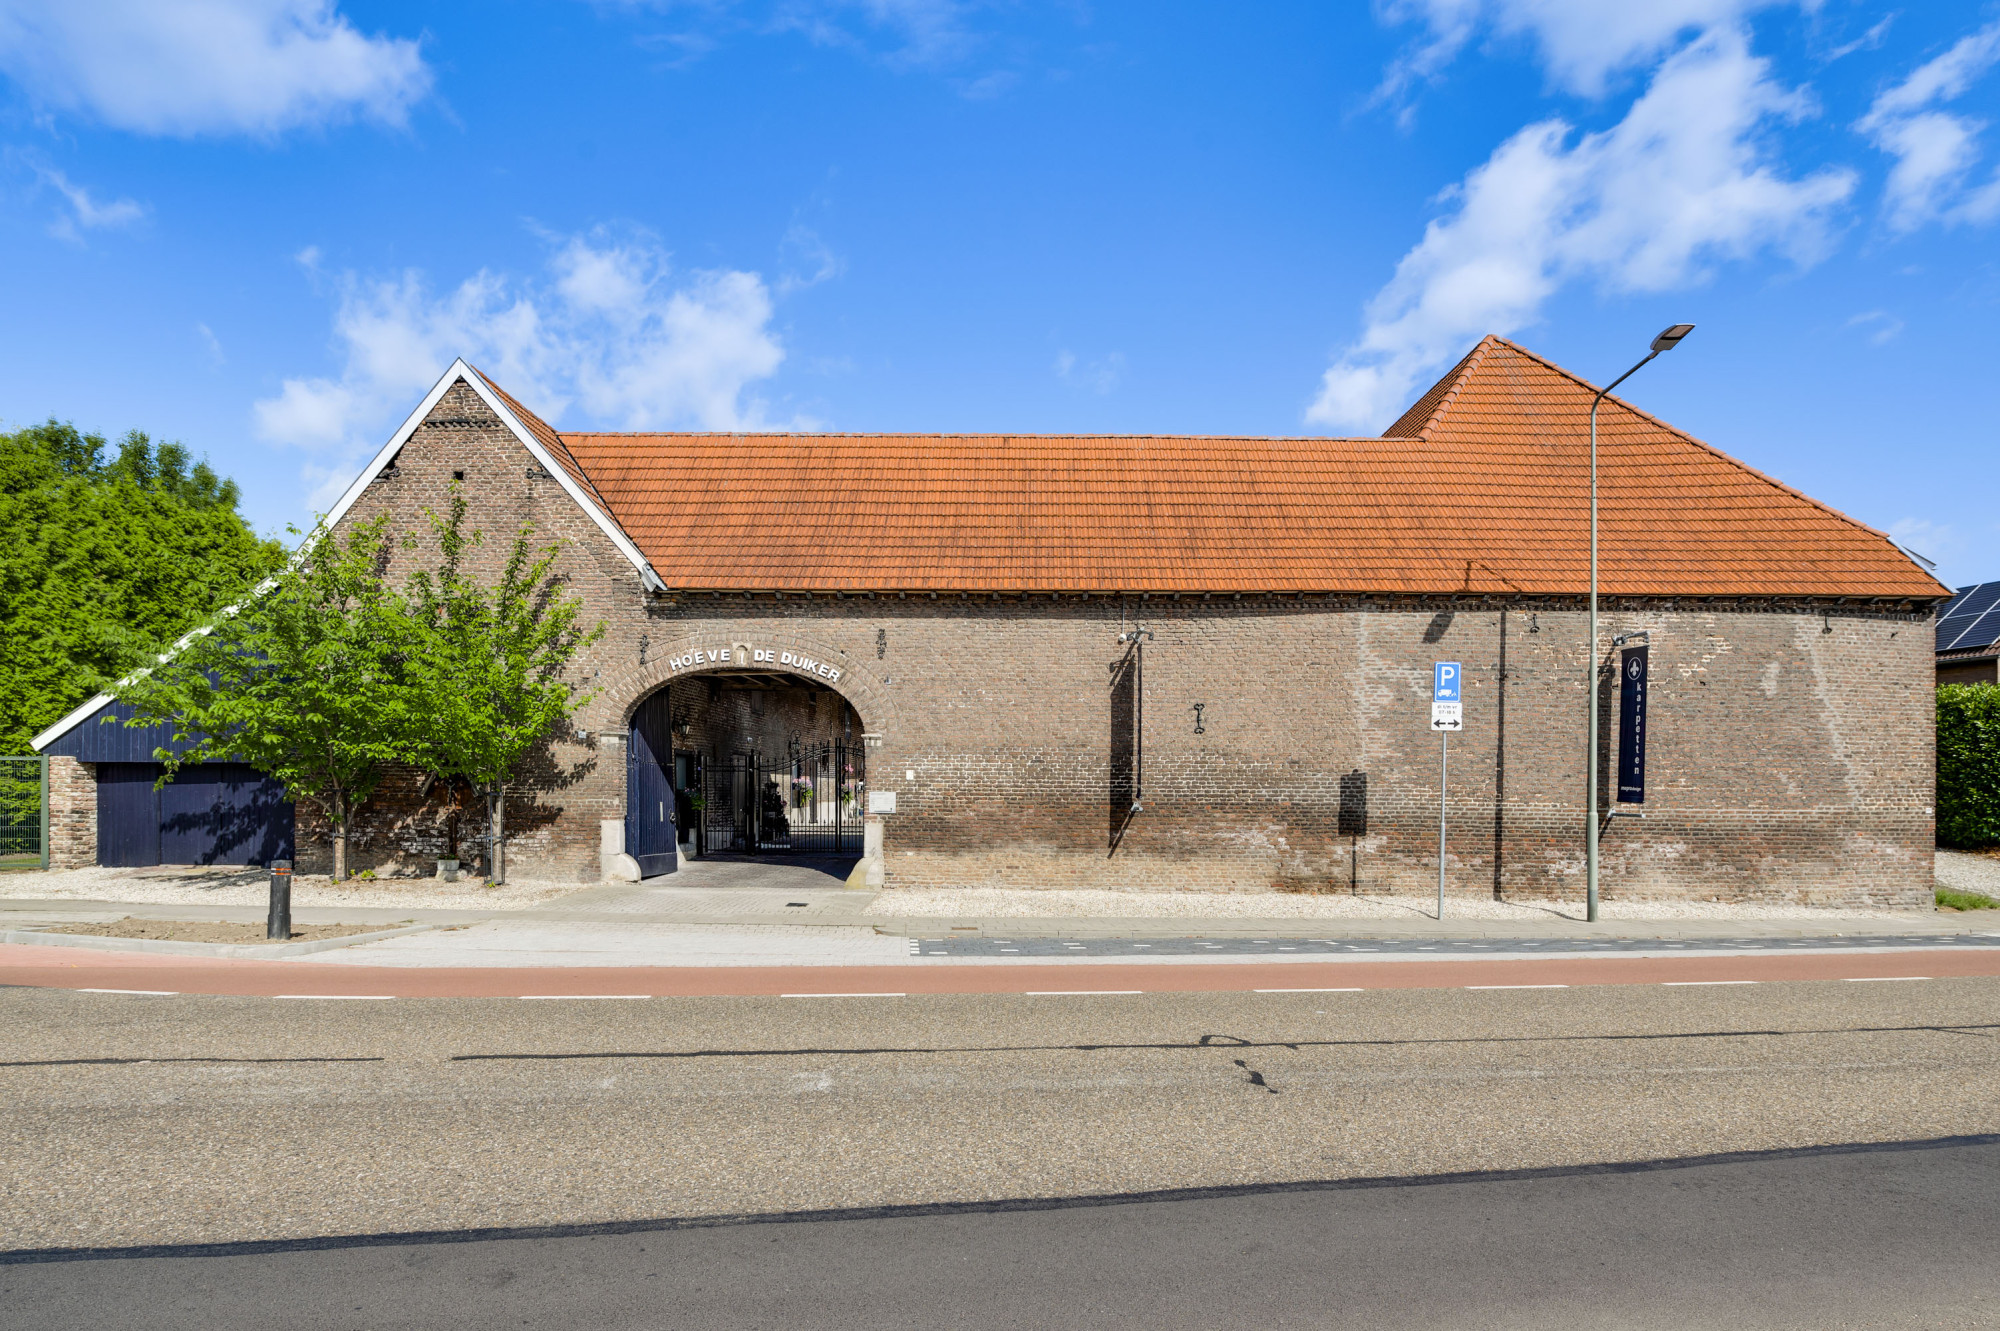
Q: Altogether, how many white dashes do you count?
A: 9